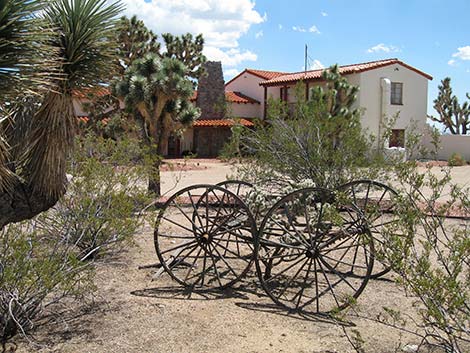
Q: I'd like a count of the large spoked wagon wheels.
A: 4